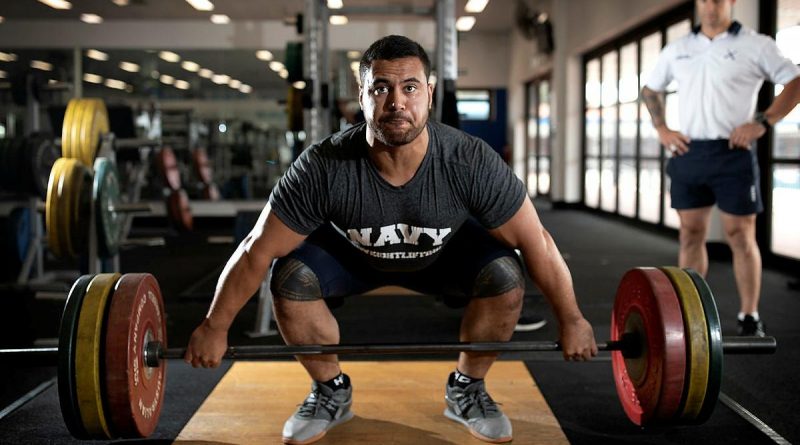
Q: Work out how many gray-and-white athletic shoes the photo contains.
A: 2